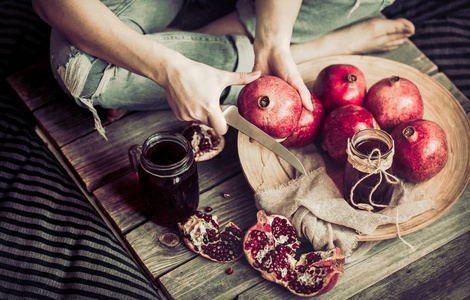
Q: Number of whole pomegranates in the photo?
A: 6